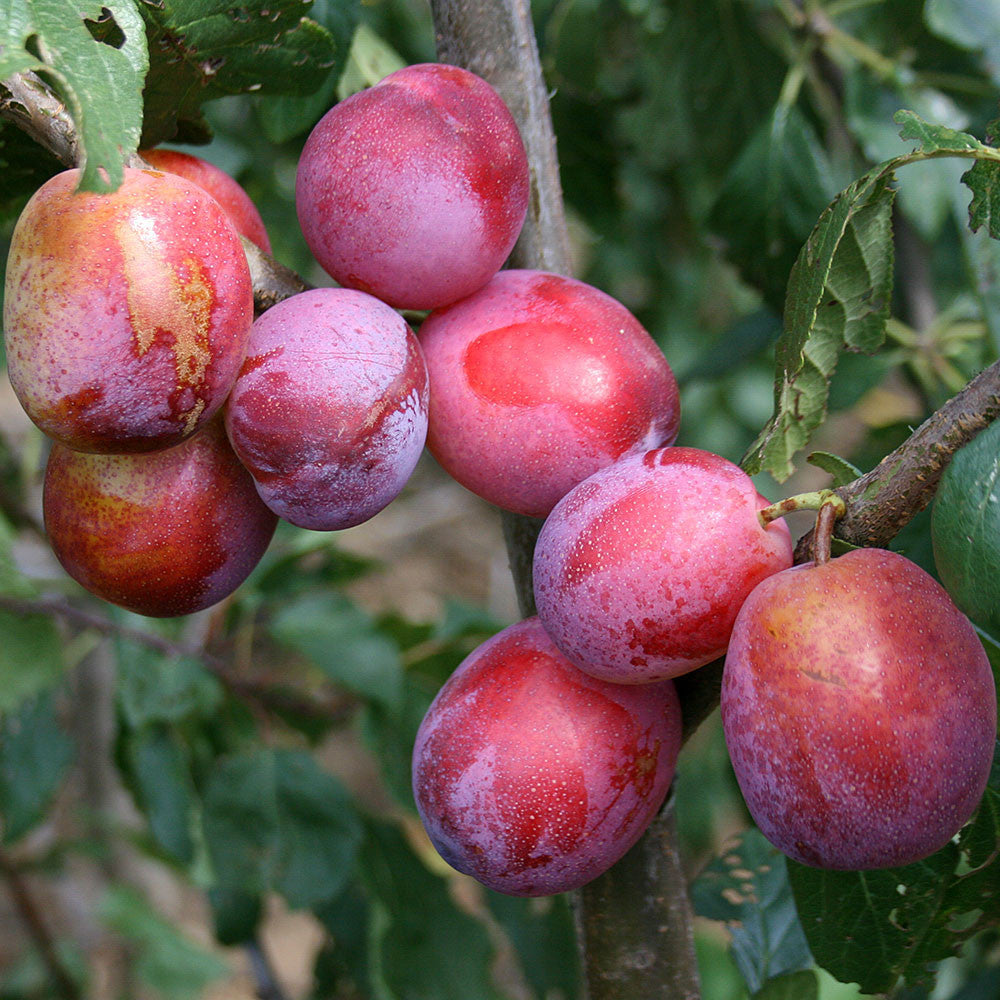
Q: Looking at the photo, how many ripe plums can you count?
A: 9